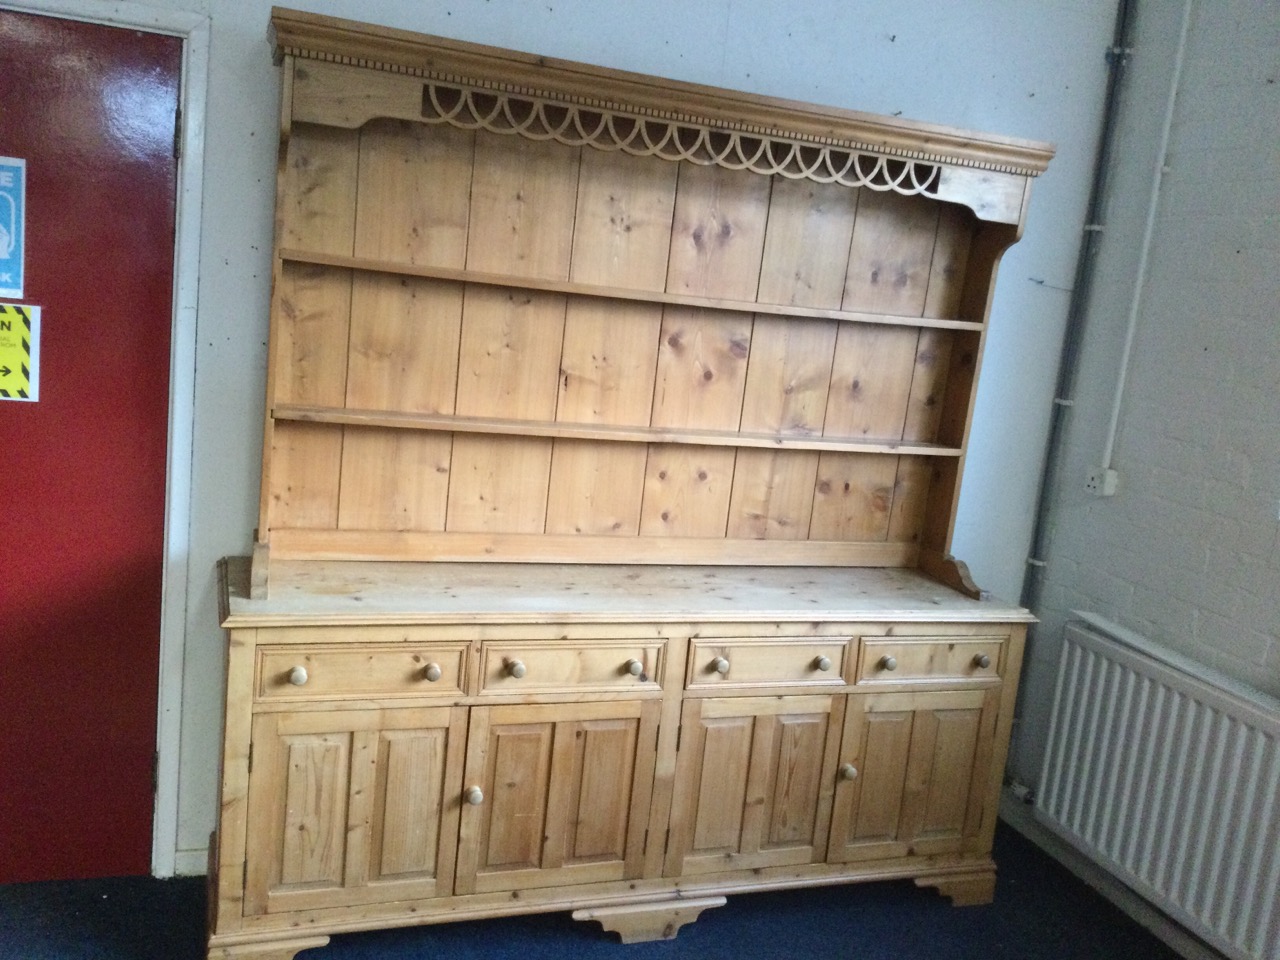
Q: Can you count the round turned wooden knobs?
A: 10